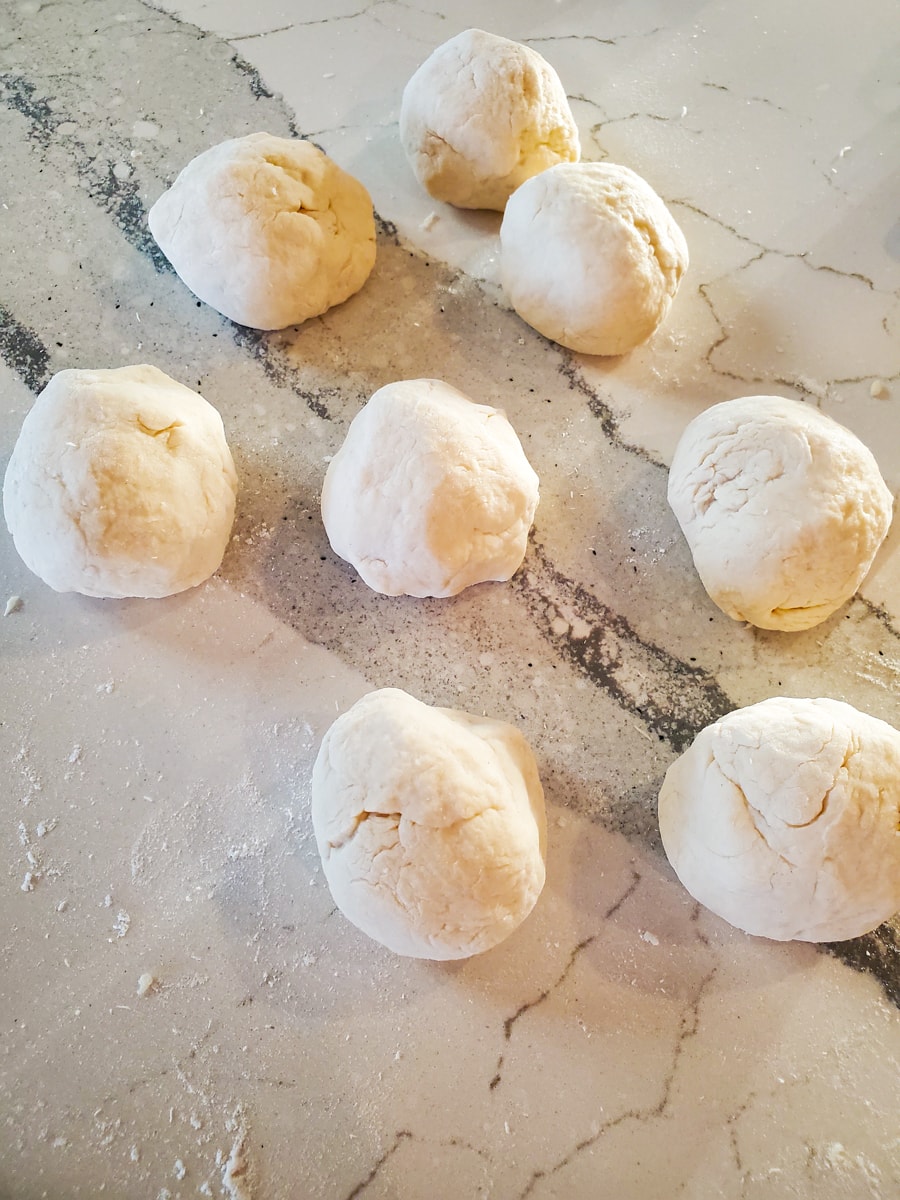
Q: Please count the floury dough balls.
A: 8